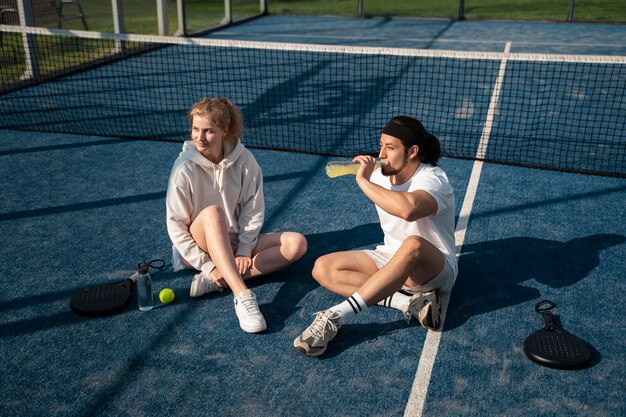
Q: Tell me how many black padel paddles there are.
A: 2